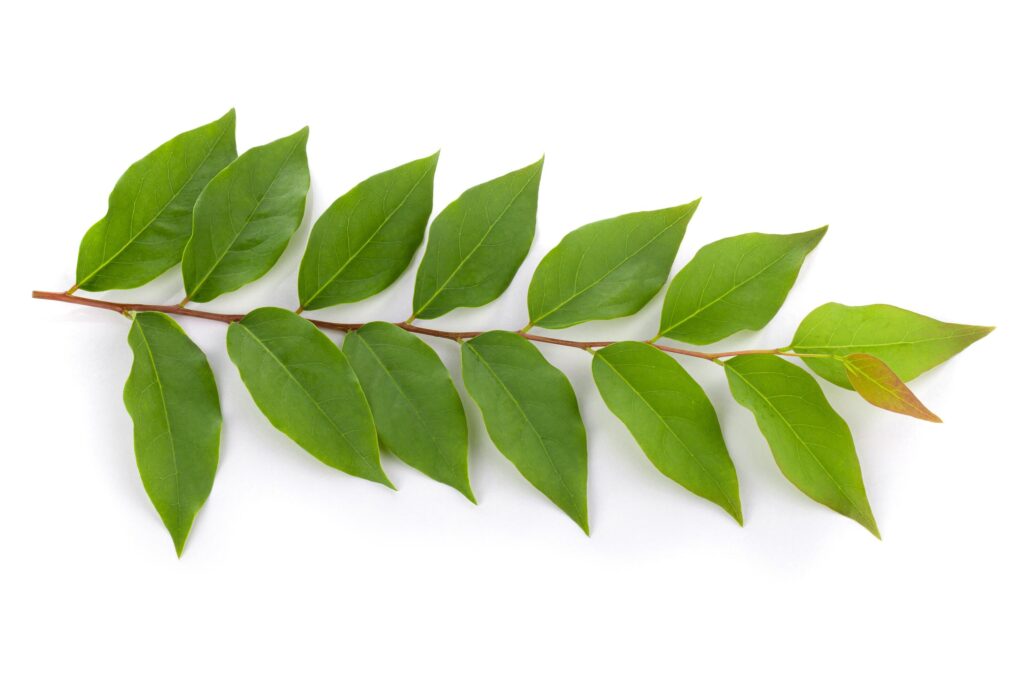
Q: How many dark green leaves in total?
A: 12